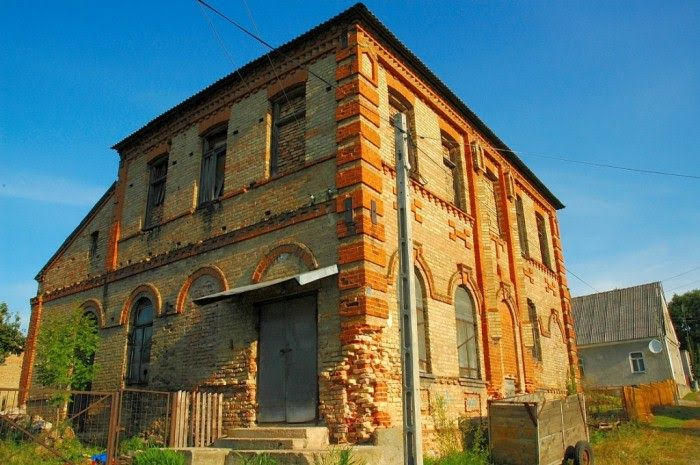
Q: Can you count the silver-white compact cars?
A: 0